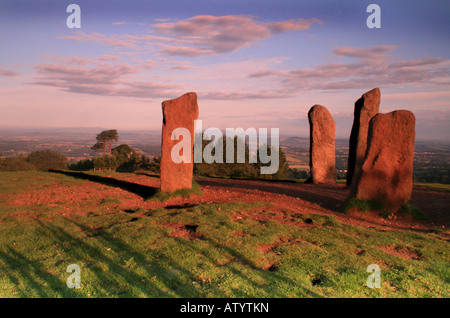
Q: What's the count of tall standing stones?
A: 4